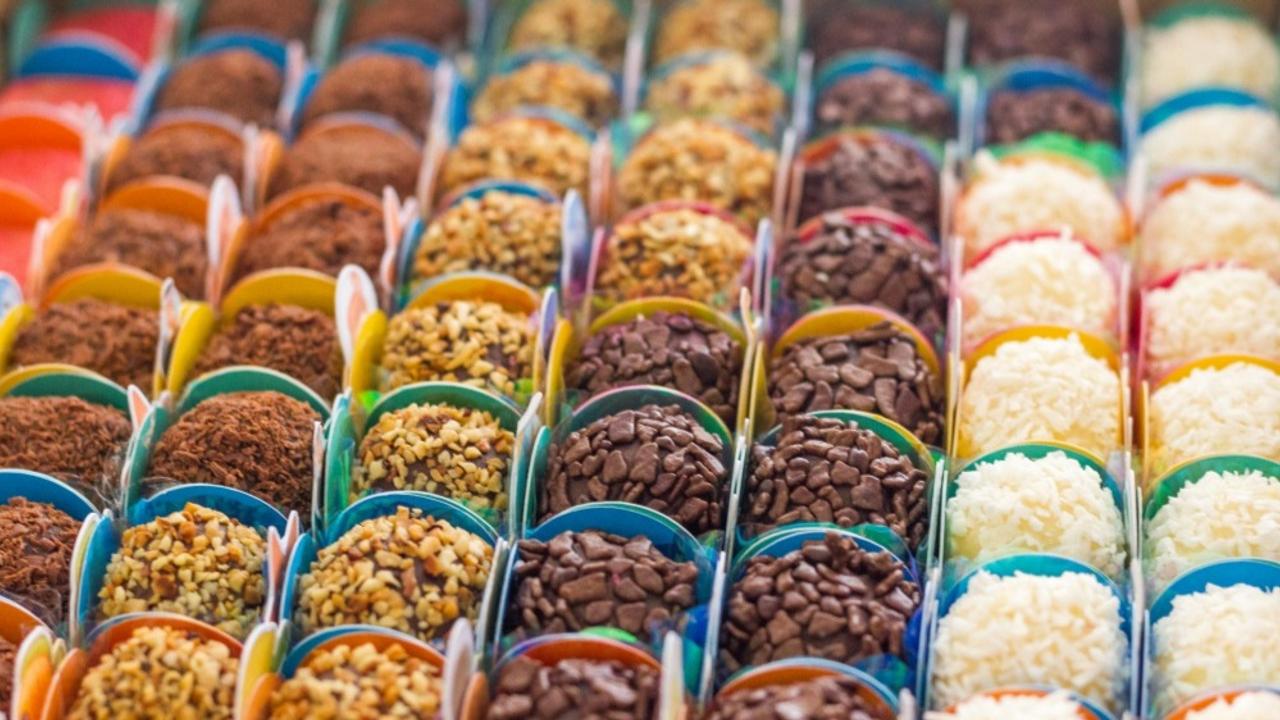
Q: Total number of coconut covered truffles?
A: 14